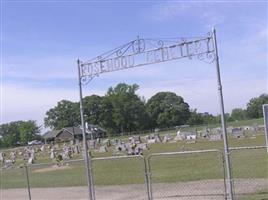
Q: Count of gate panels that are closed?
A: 2